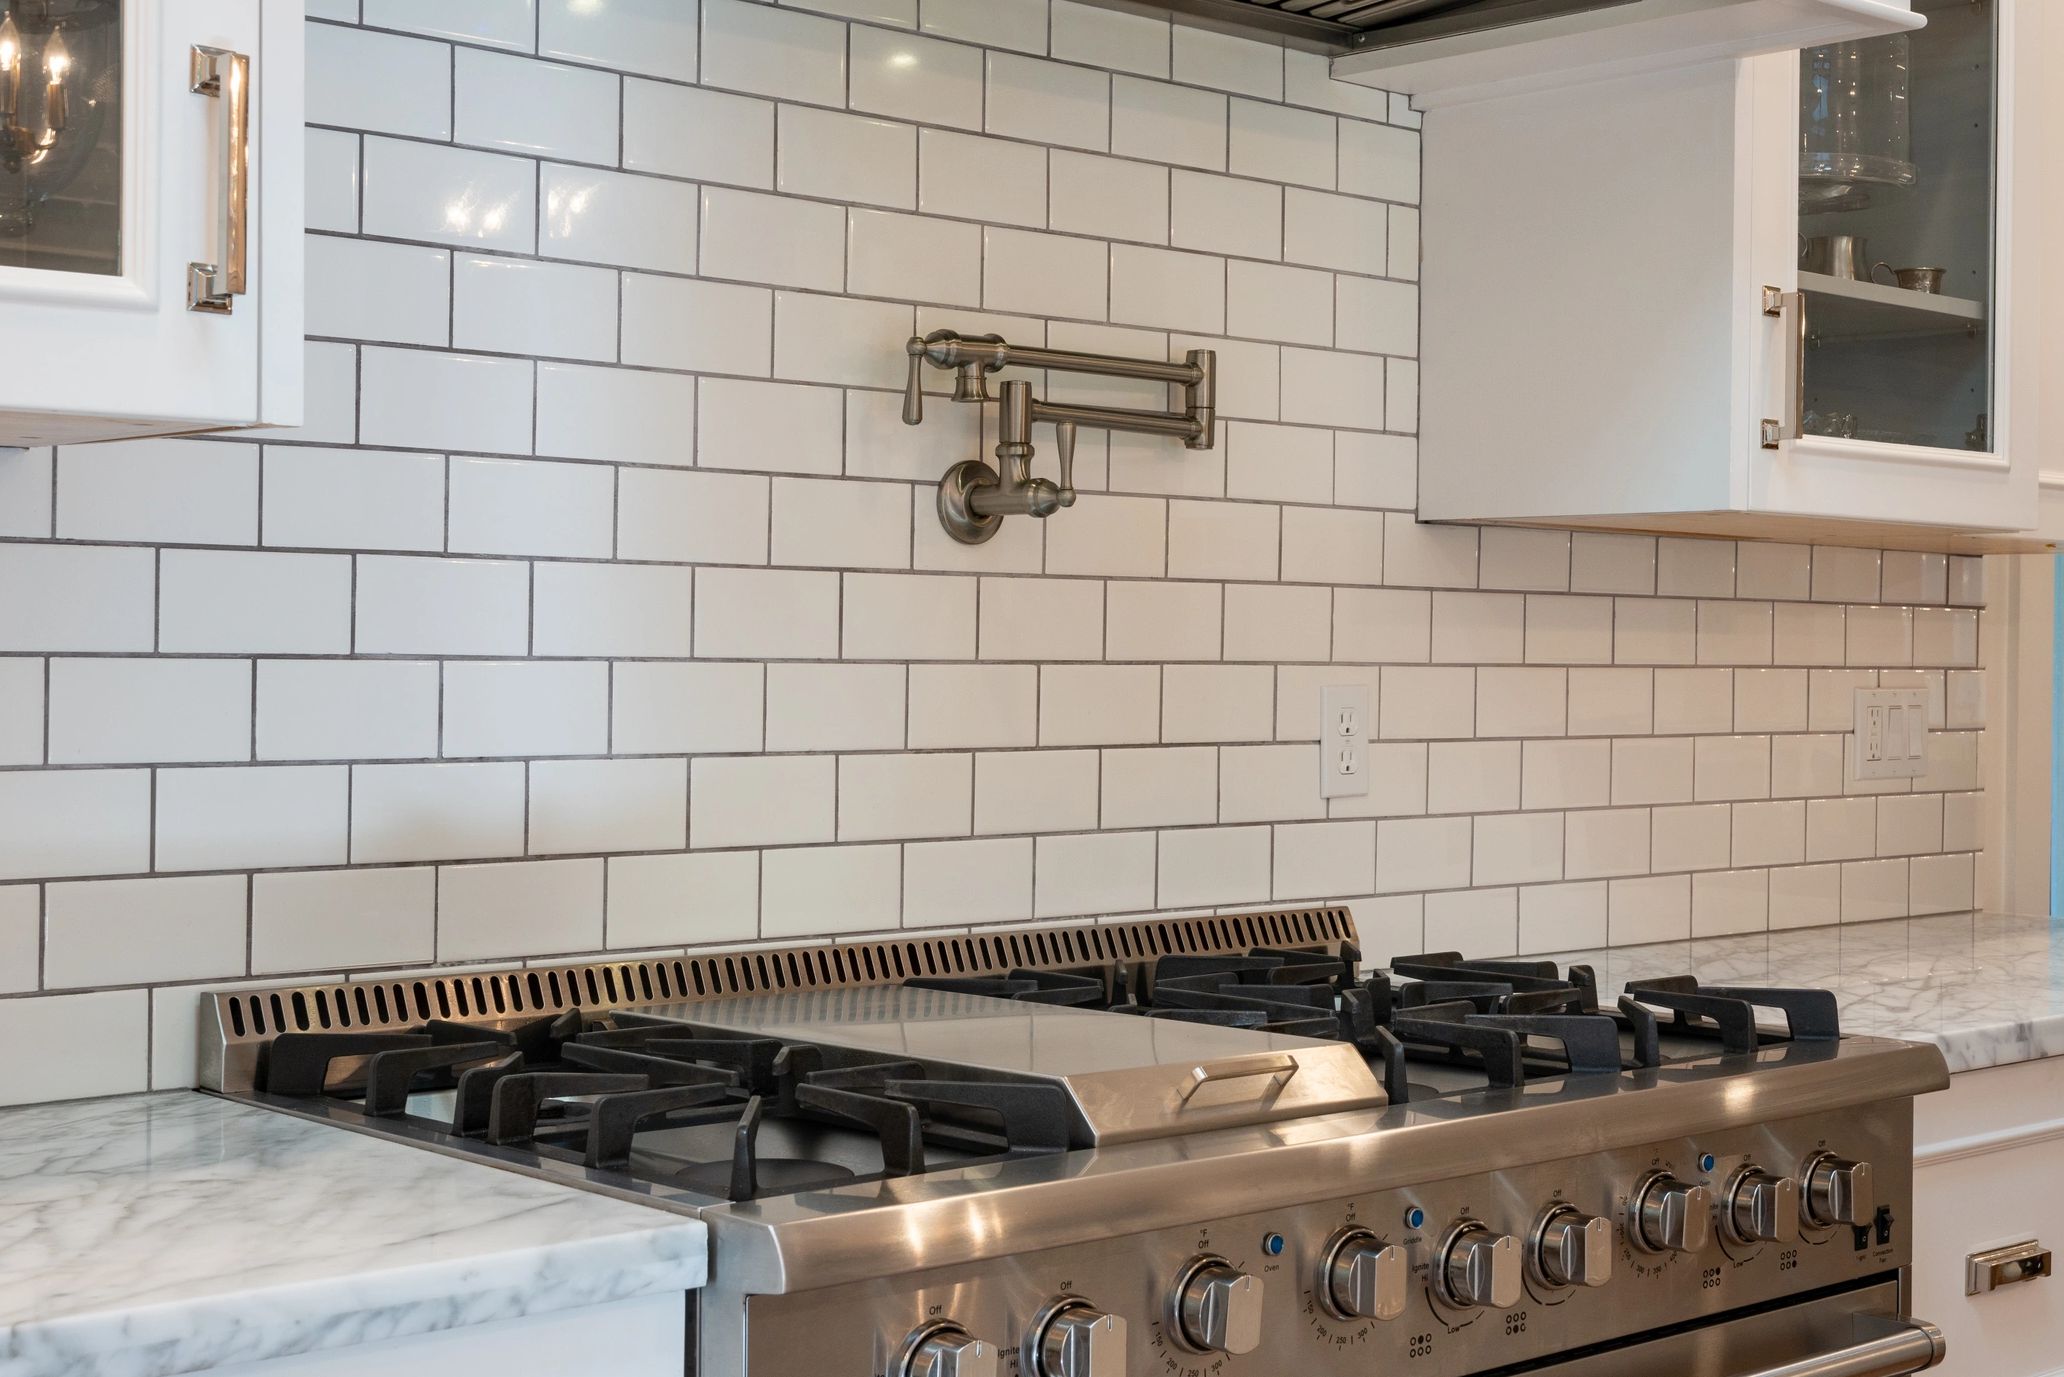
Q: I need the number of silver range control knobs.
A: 9